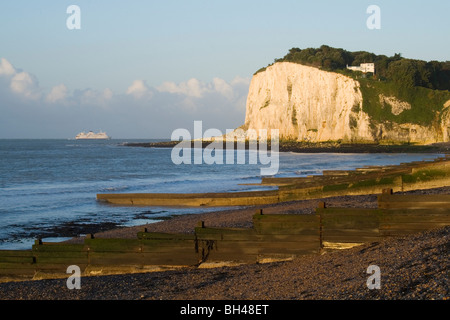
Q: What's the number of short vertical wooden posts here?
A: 7